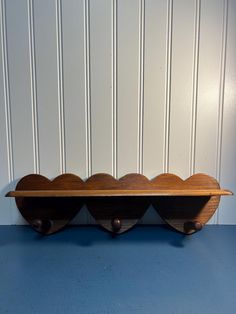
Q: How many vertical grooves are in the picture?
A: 9